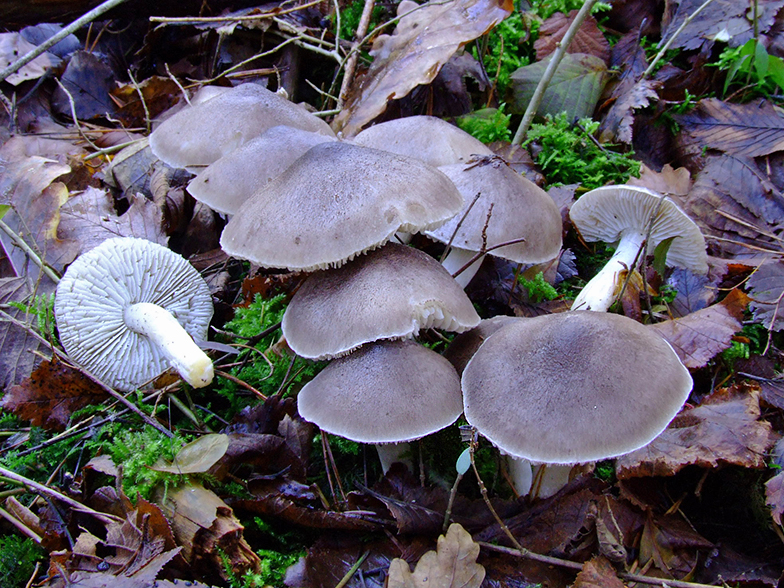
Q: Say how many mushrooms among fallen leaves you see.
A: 11